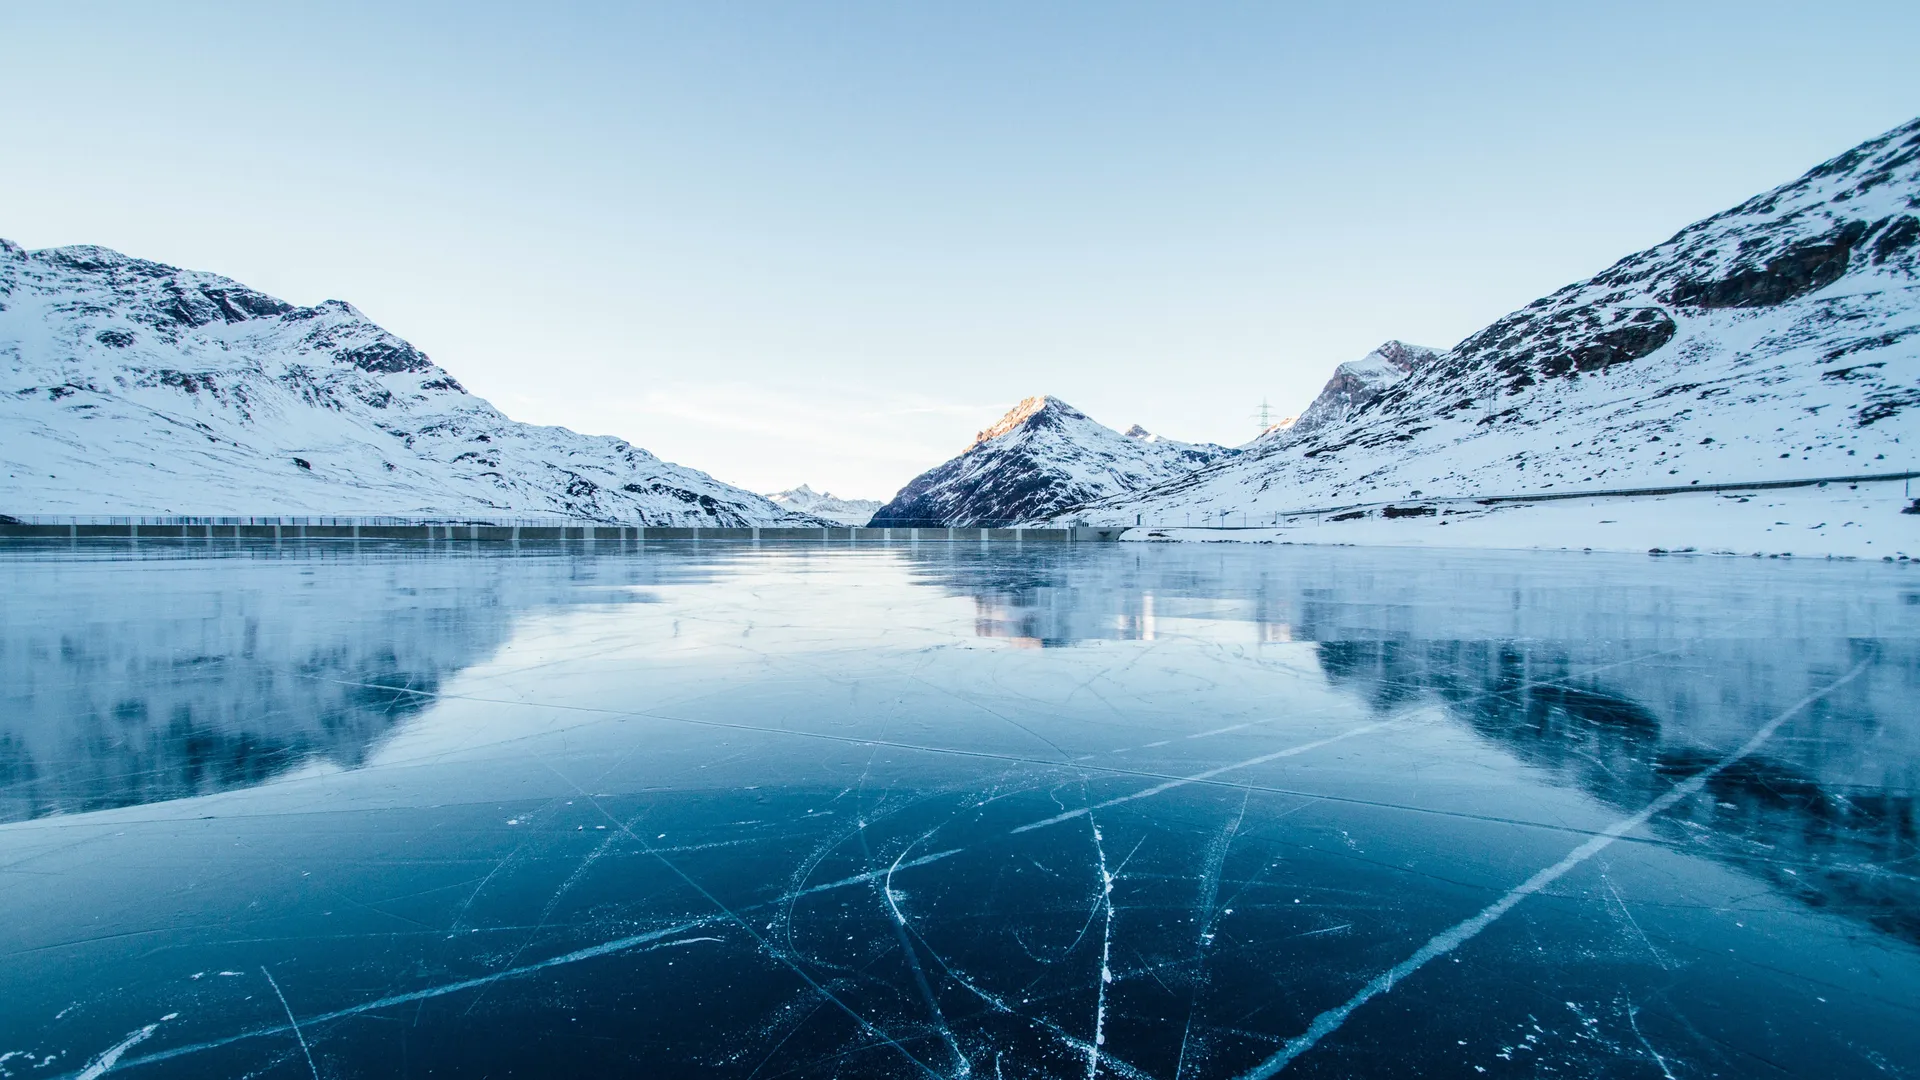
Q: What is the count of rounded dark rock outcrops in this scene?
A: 2